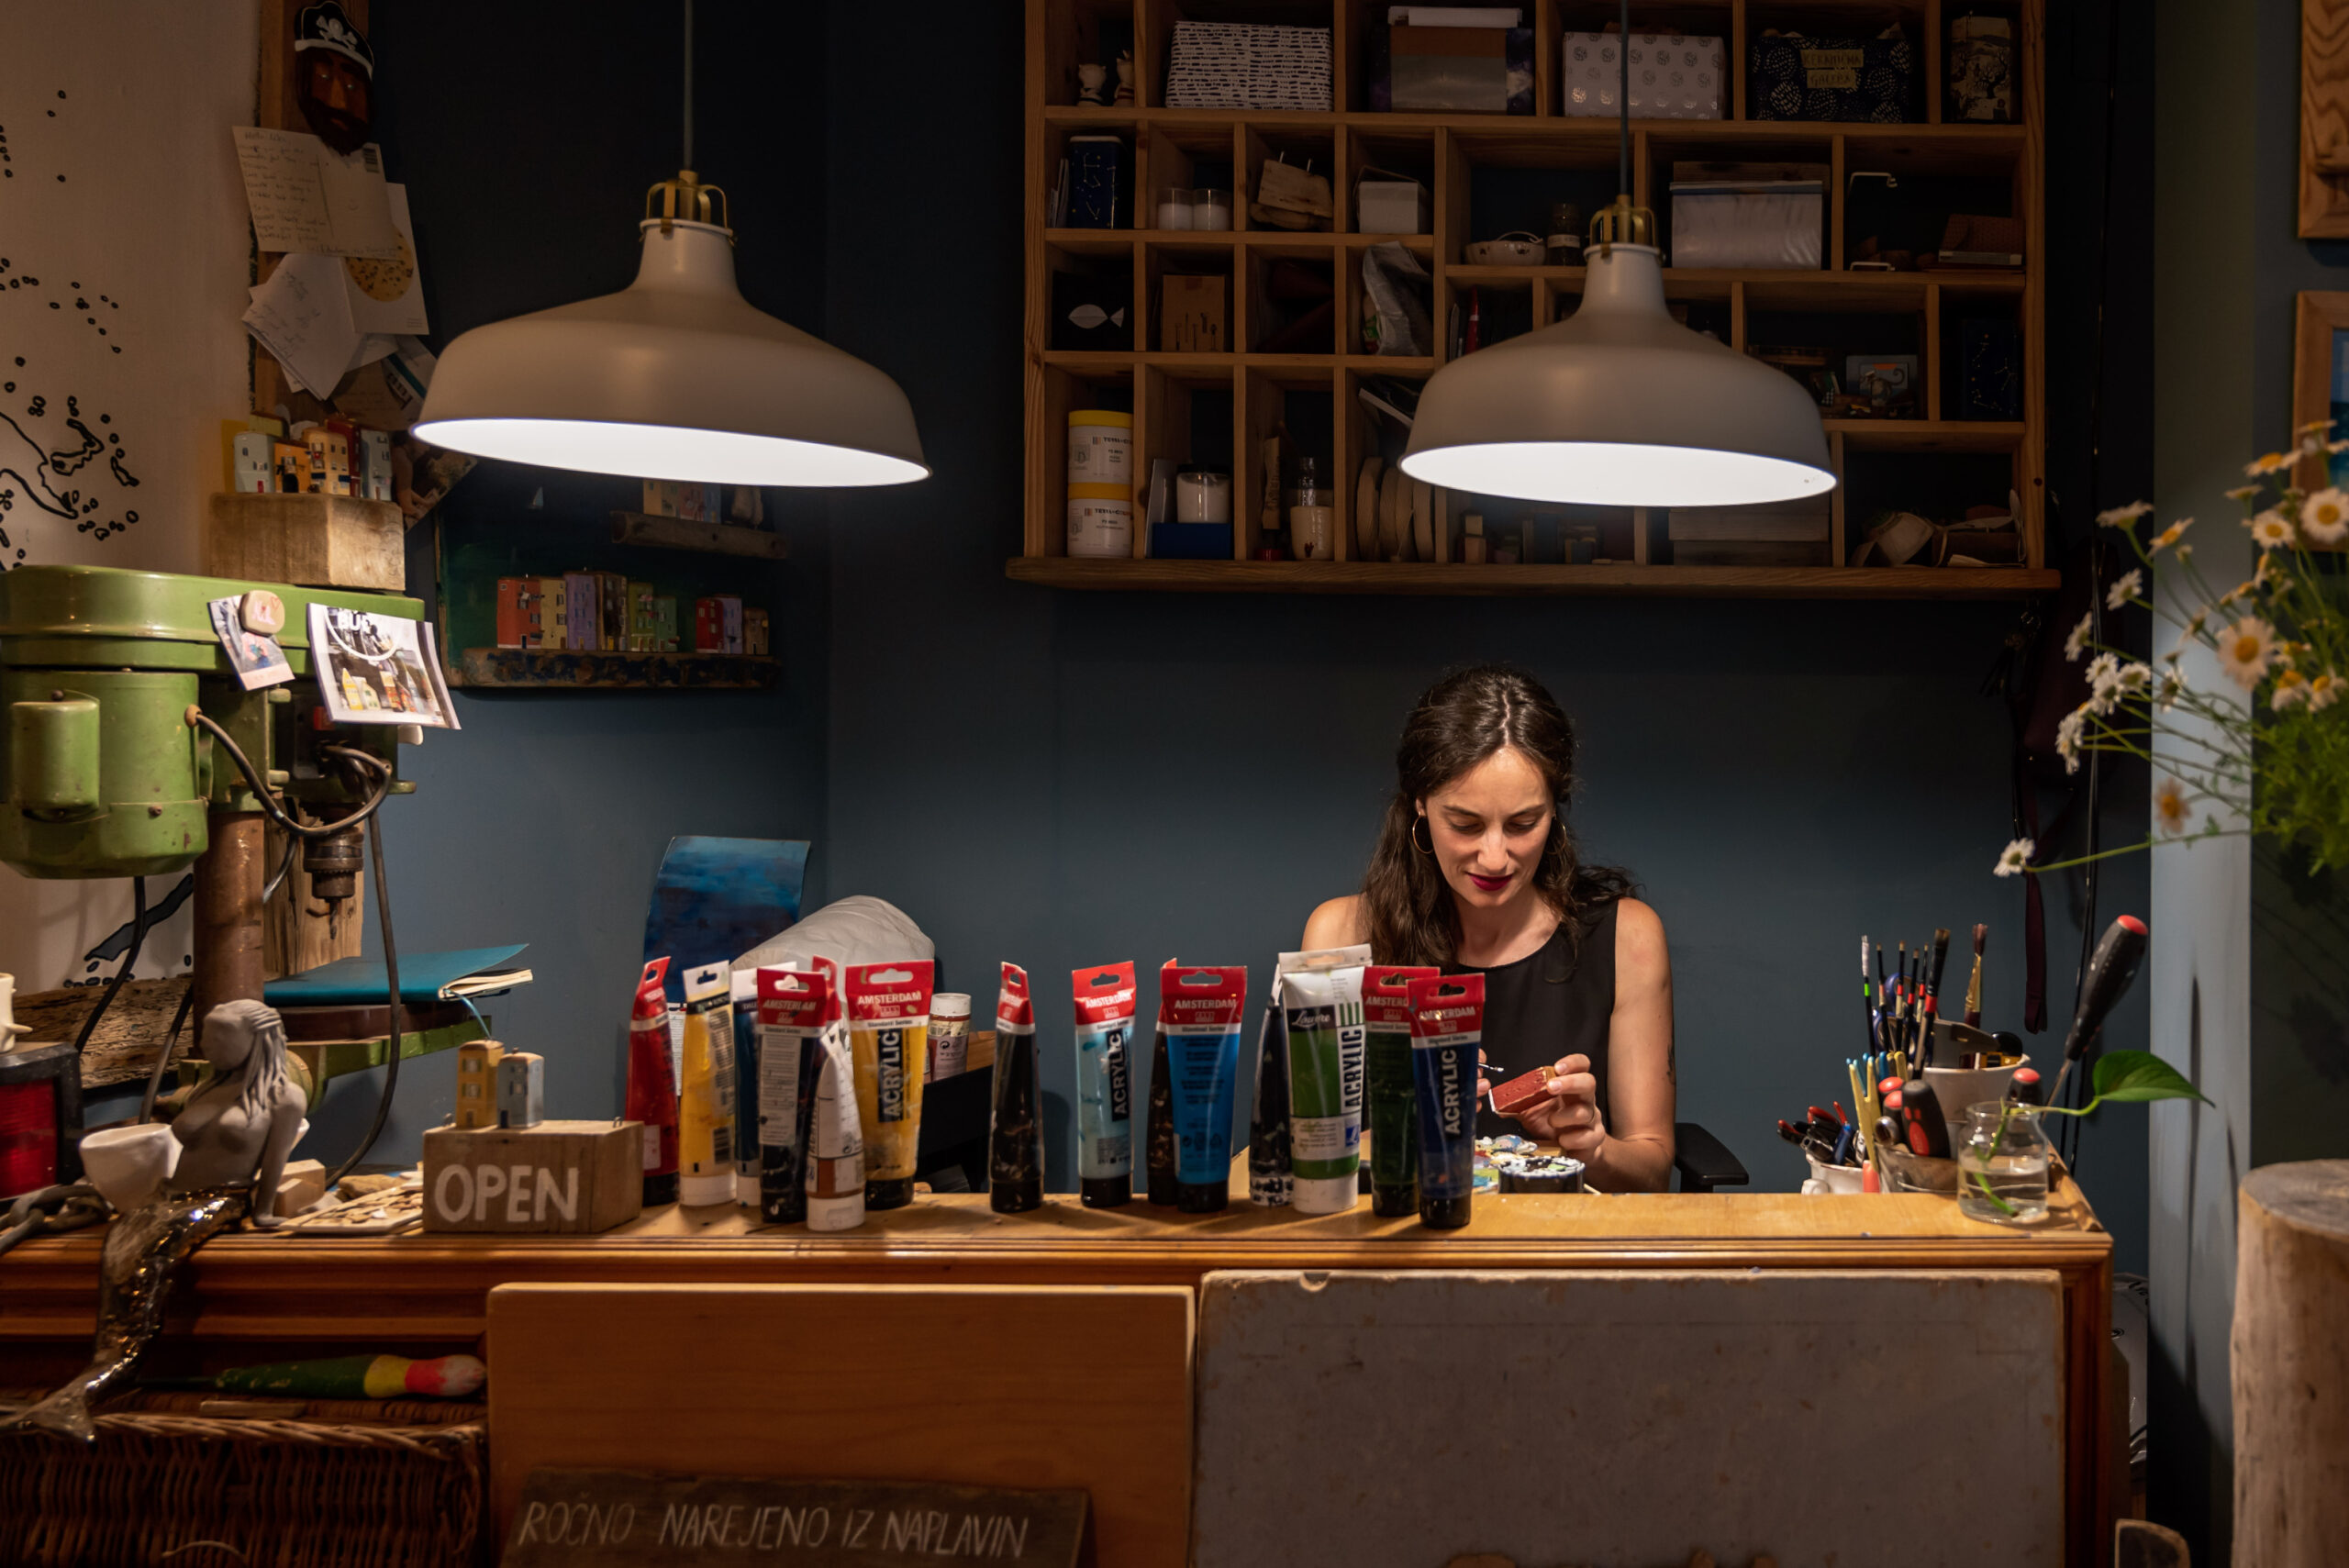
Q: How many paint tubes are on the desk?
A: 15